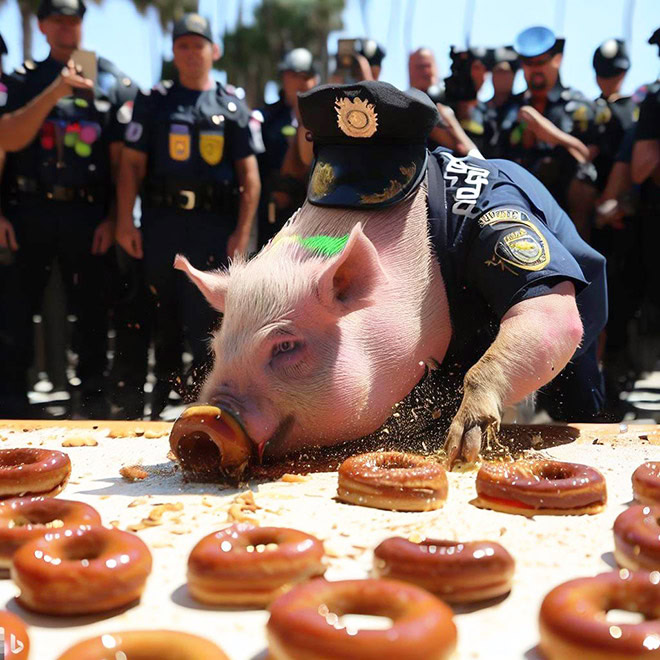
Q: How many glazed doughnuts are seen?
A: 13